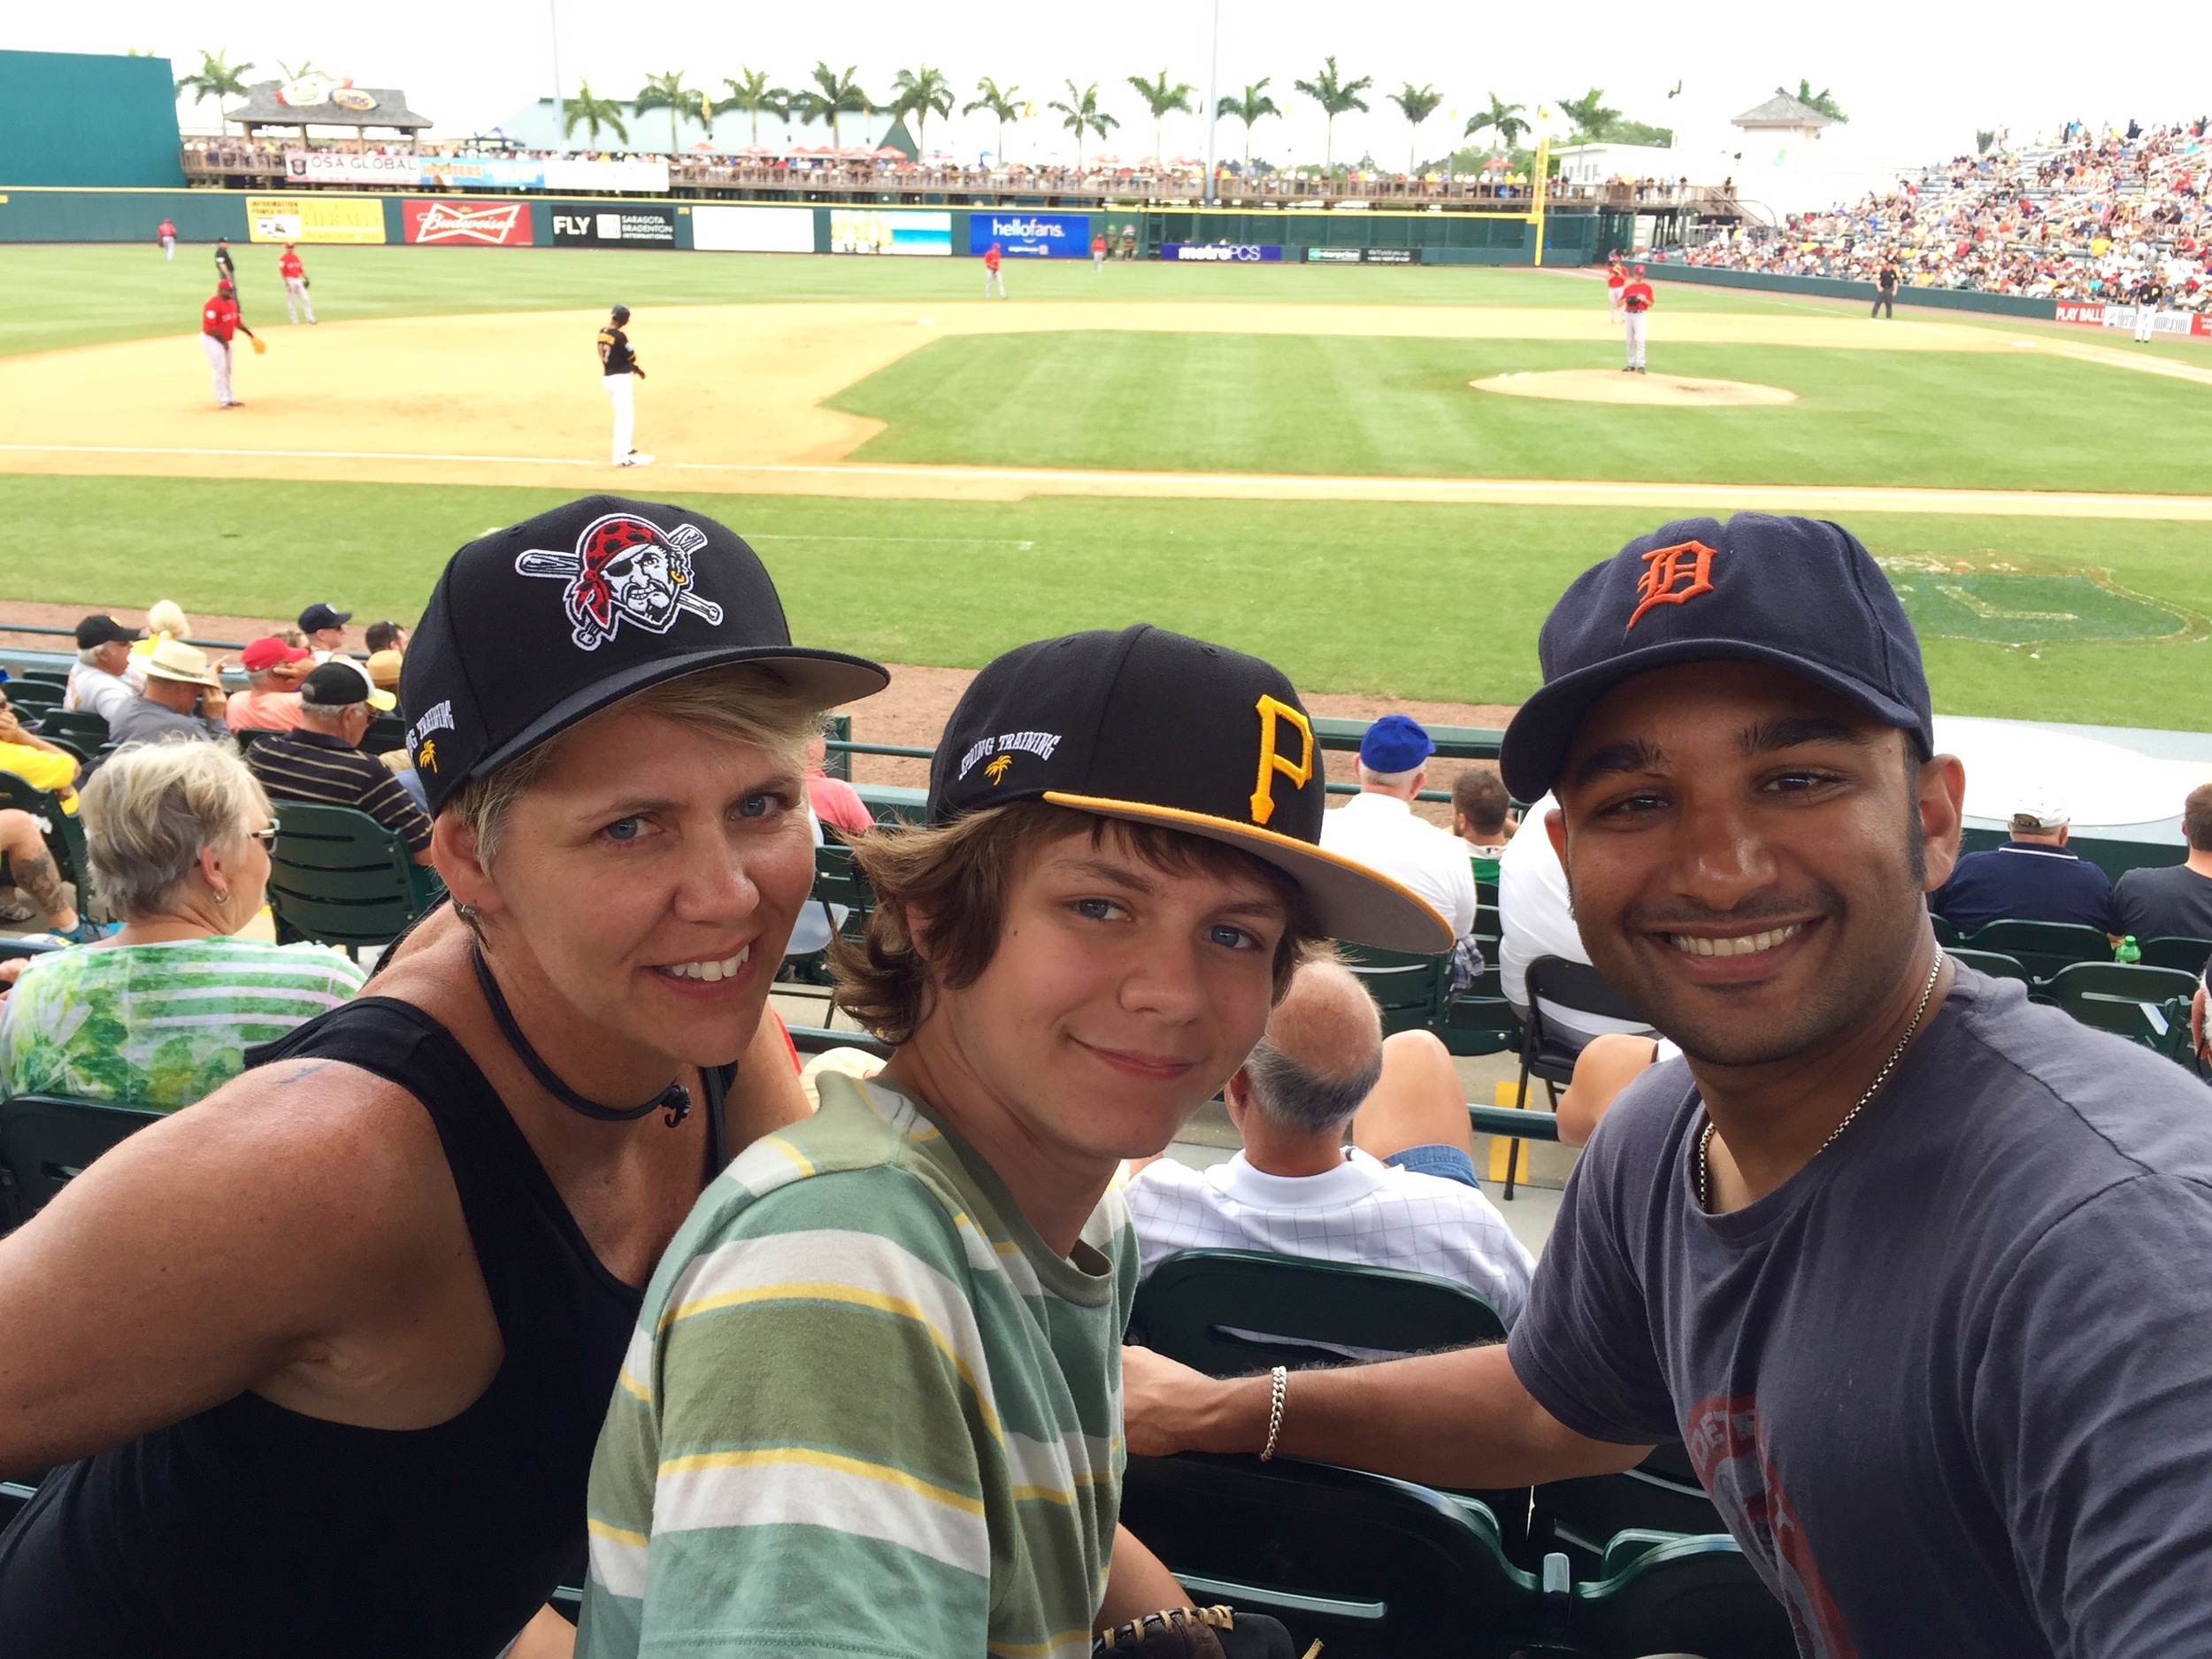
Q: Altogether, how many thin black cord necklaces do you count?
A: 1